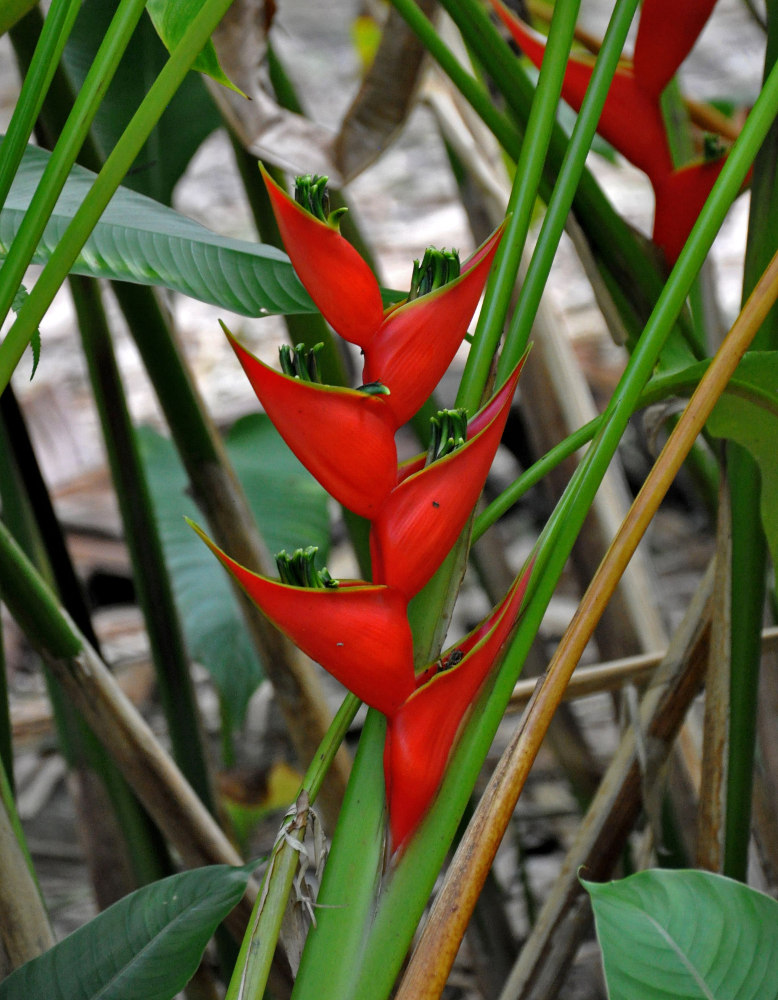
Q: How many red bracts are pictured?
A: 9